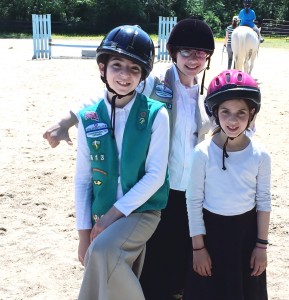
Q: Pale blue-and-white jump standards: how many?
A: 2